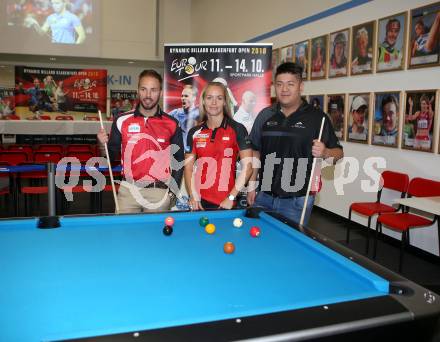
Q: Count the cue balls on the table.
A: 1